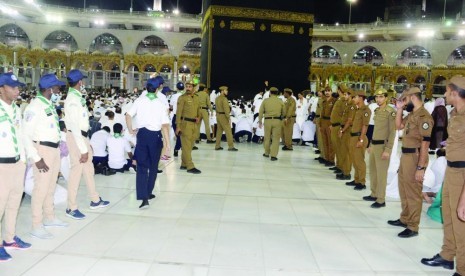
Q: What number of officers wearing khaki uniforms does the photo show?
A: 13